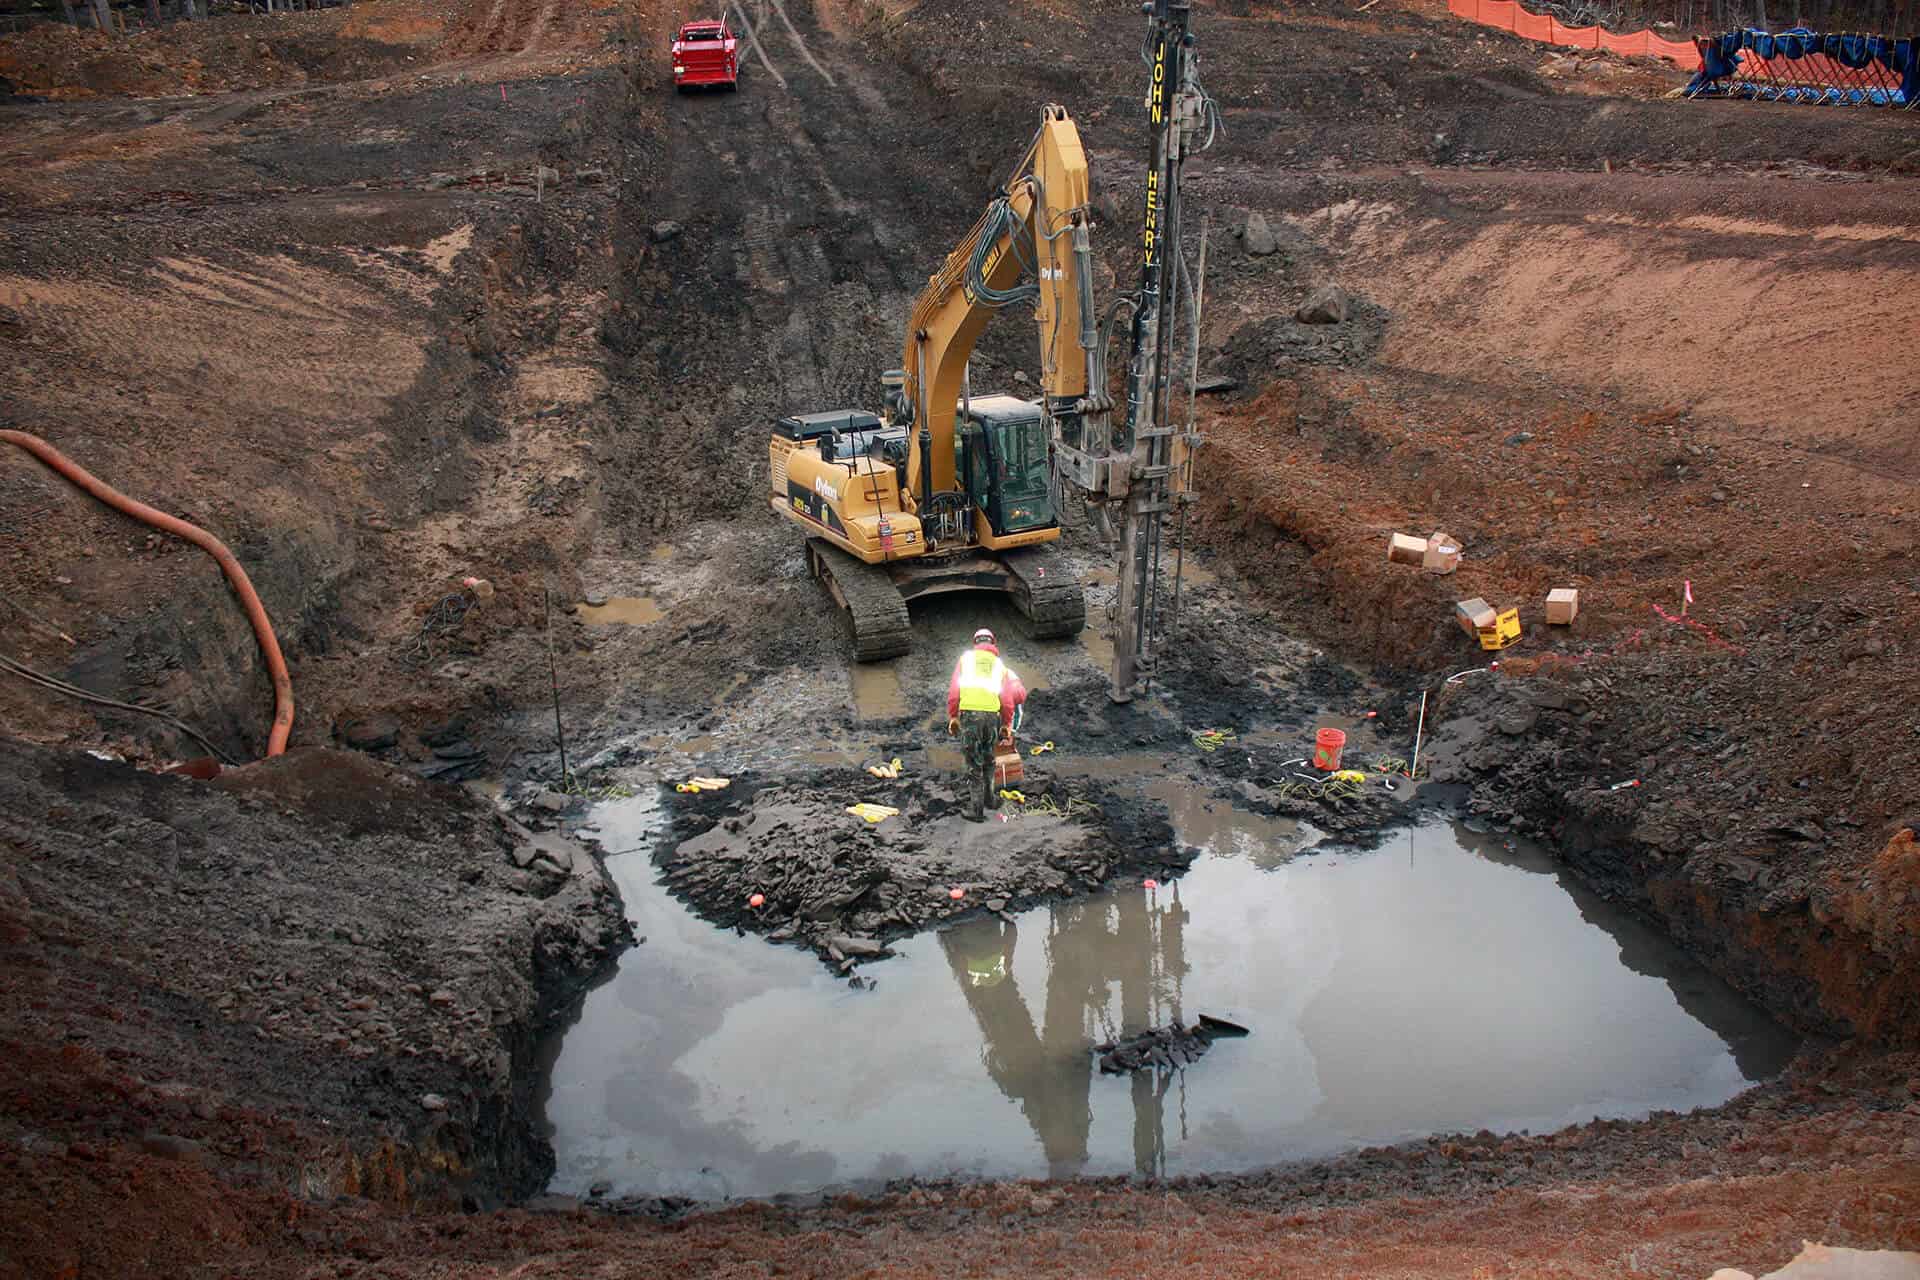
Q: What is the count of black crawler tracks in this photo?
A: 2